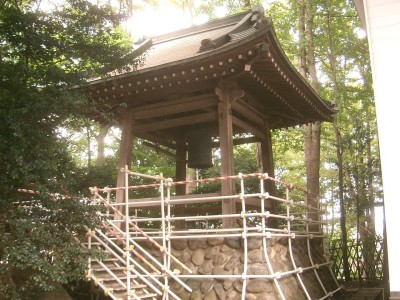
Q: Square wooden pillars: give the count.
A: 4